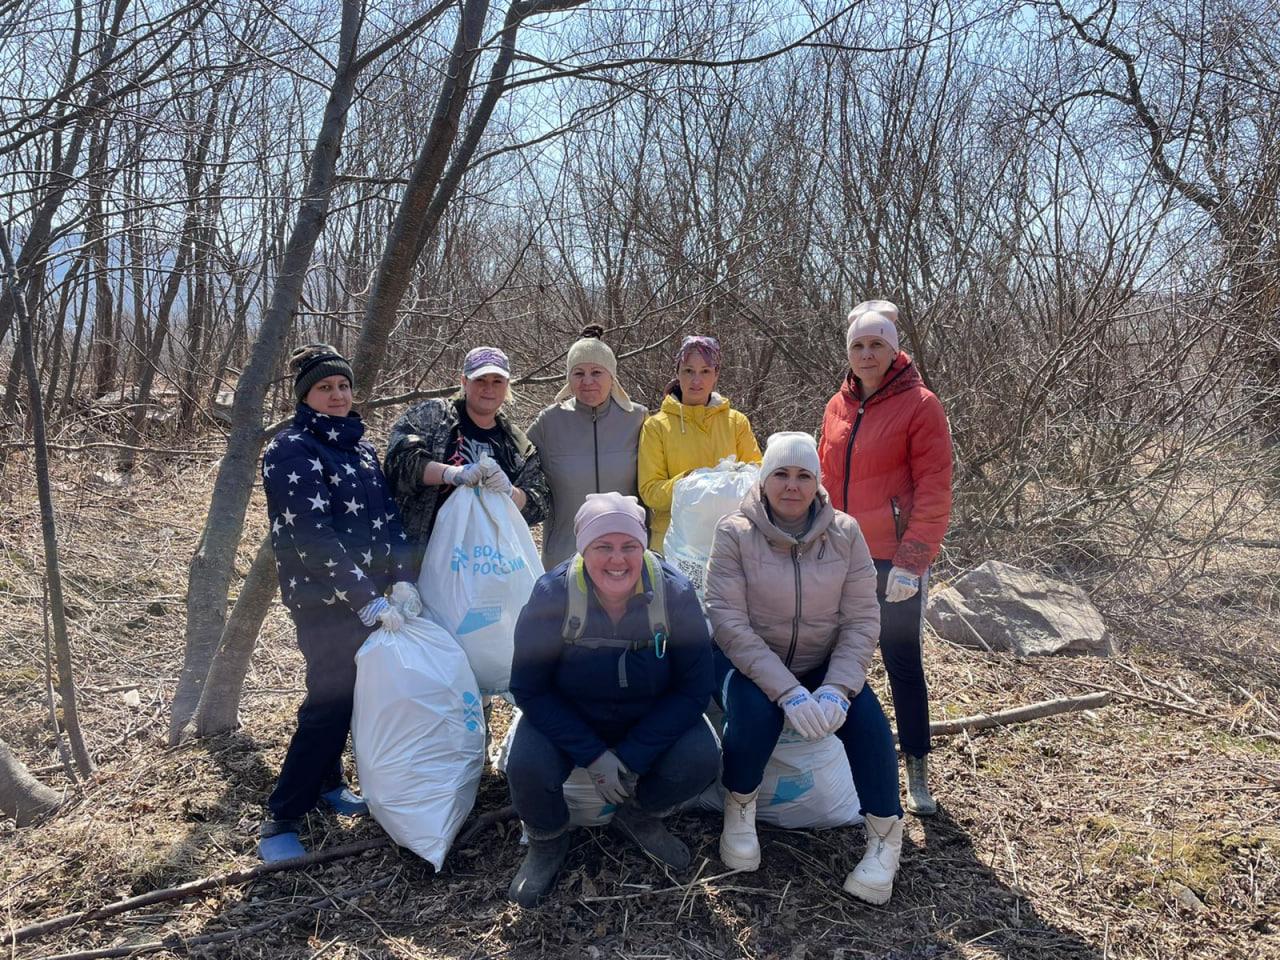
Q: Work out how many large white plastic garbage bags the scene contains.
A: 5